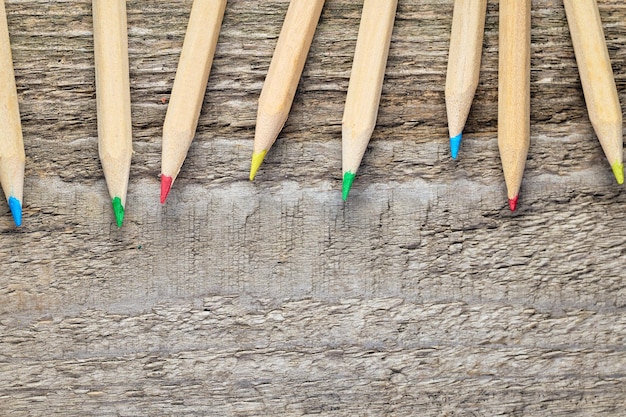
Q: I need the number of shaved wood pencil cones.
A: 8